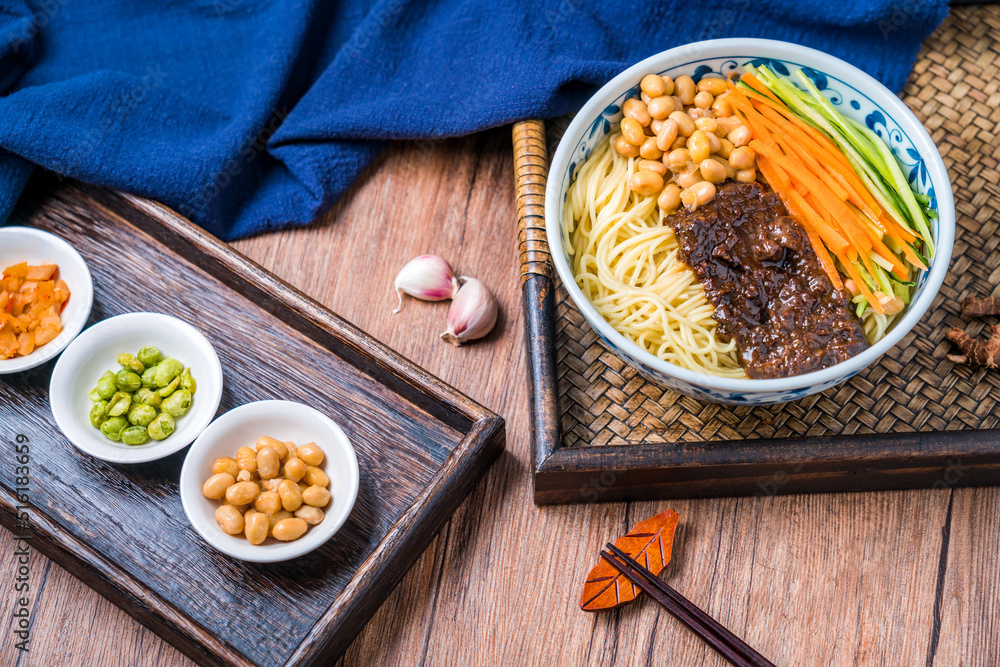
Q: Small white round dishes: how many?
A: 3